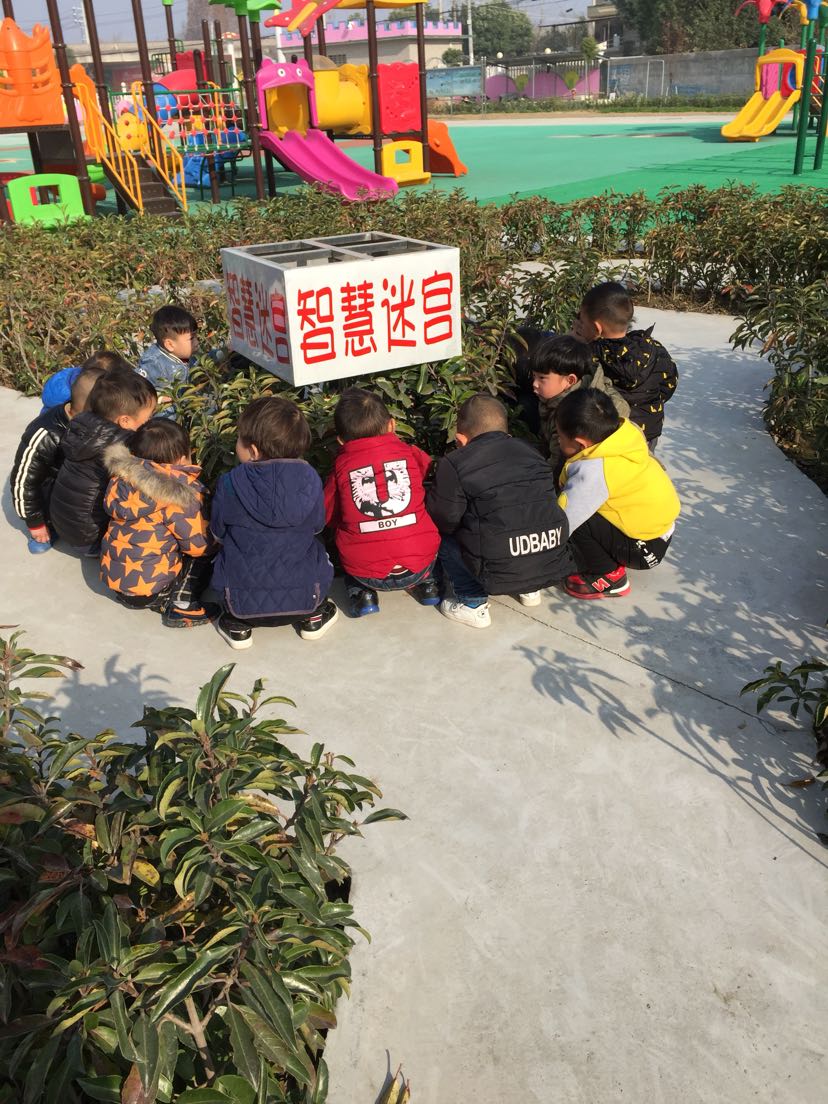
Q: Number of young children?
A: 12